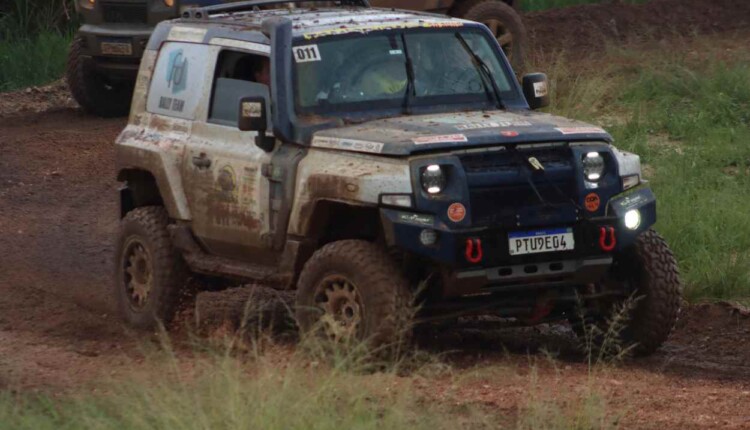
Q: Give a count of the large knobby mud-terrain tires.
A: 5